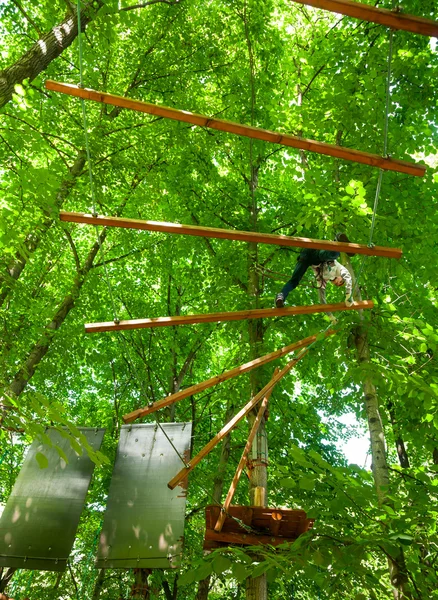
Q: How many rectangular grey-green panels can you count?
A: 2